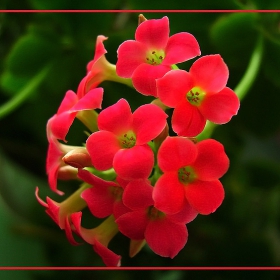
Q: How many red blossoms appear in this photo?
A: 11